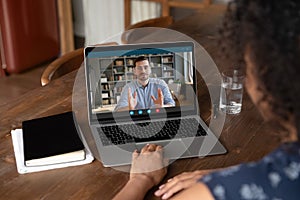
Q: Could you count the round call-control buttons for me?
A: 4